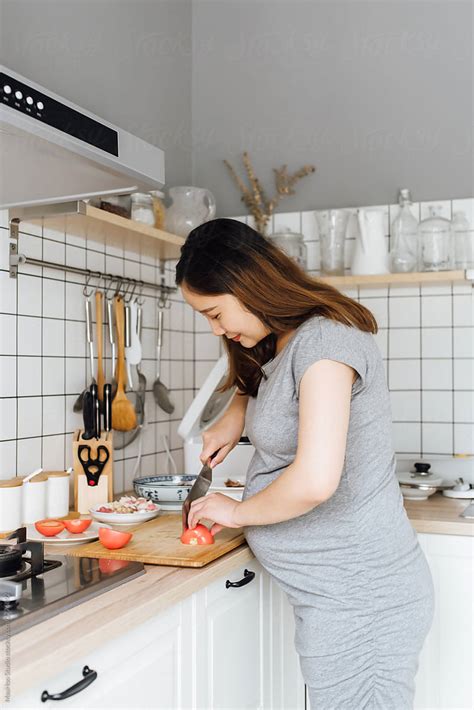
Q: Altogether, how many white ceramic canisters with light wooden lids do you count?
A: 3